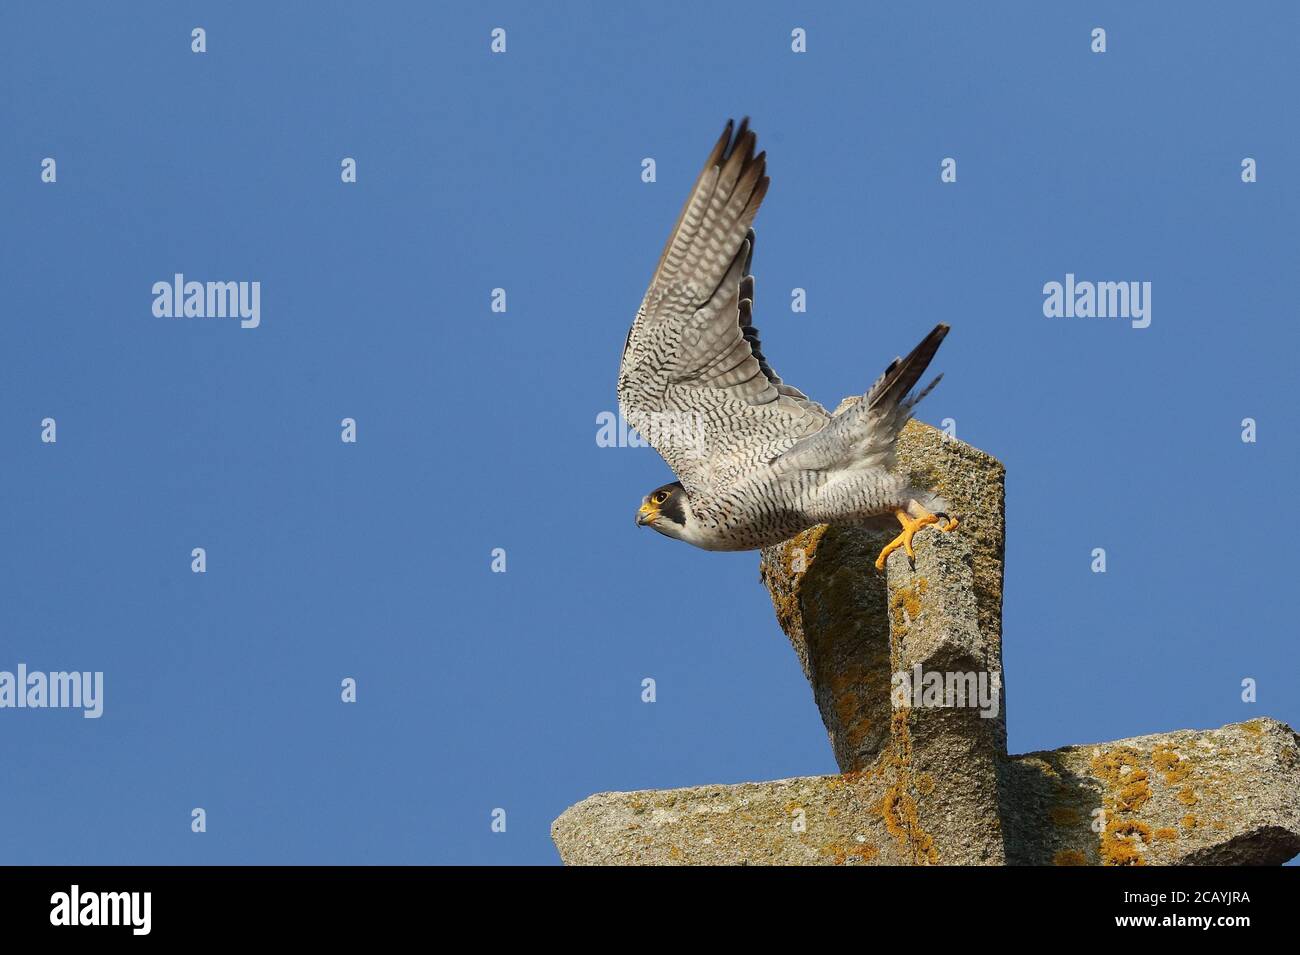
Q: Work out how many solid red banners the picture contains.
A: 0